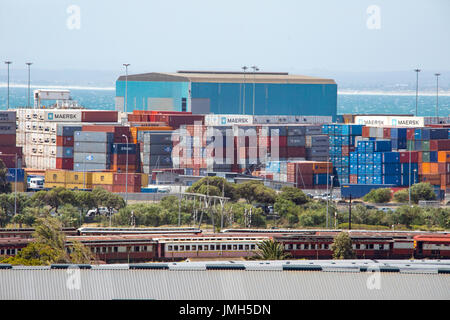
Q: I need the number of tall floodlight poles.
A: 7